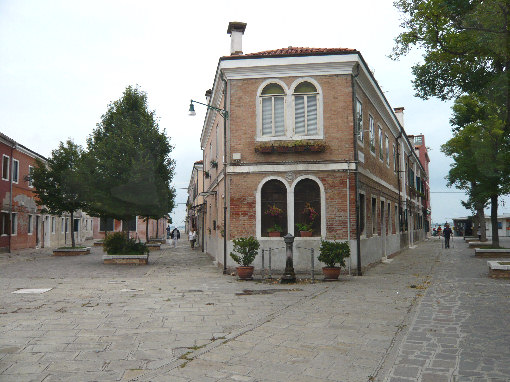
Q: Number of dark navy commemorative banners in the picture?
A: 0